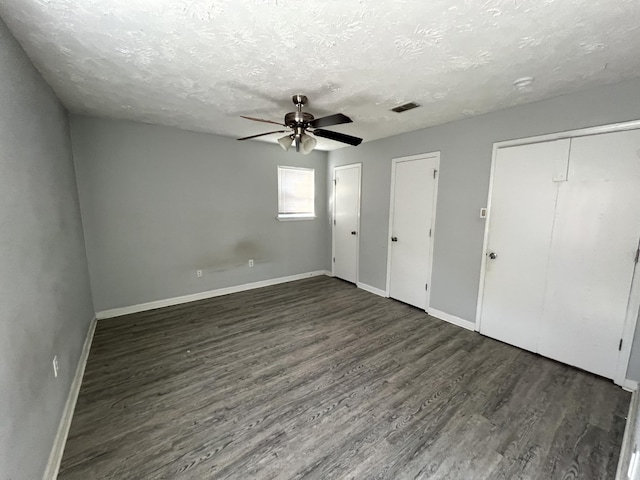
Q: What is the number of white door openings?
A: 3